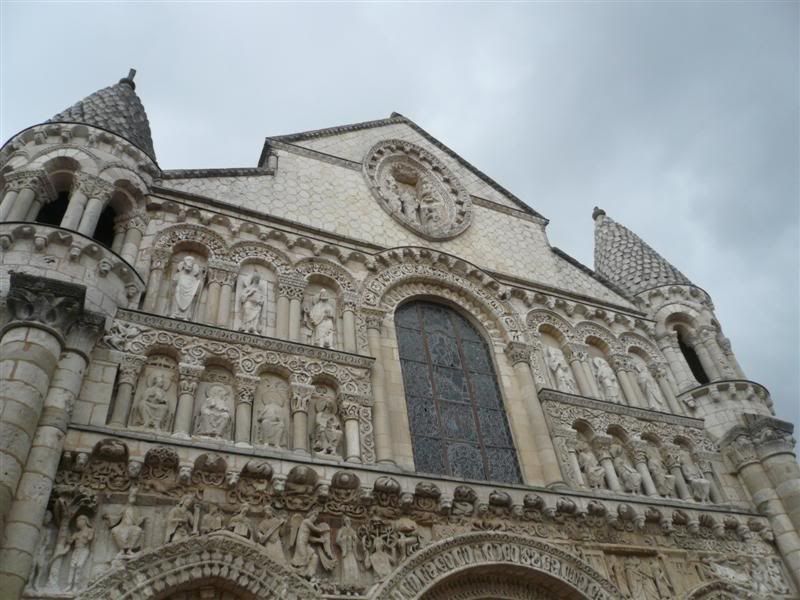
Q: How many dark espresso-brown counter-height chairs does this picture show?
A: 0